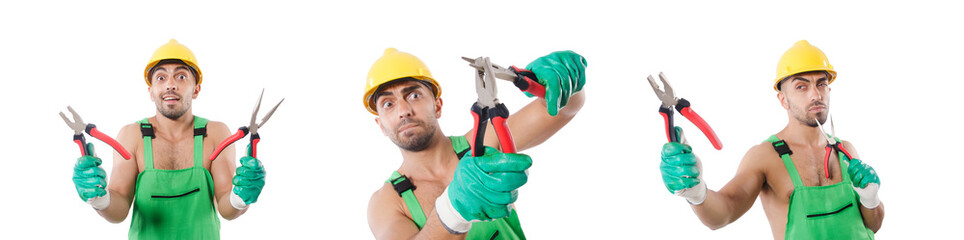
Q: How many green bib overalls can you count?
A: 3